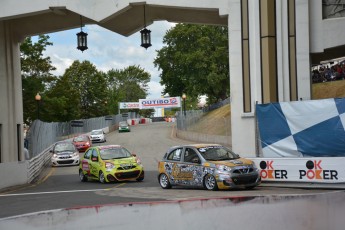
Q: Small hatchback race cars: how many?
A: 6